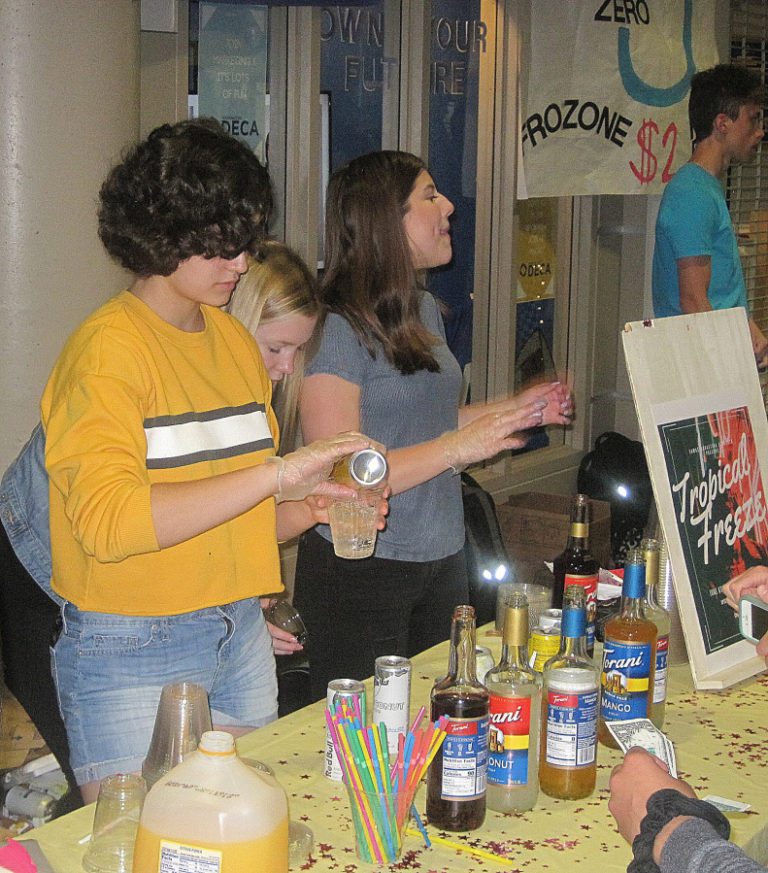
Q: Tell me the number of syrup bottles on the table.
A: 6